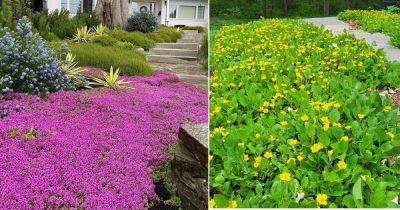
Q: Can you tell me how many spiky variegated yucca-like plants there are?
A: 4